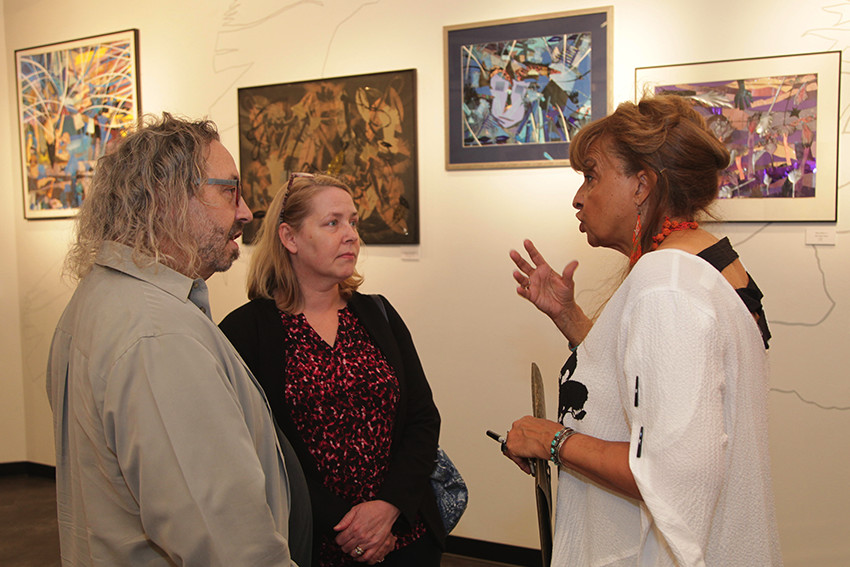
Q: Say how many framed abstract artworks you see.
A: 4